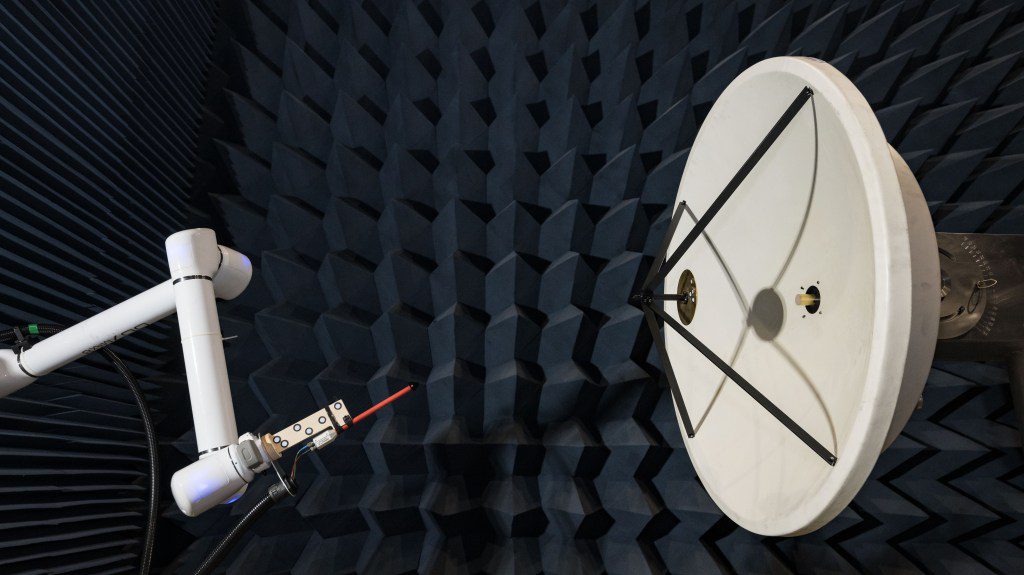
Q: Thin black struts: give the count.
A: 4